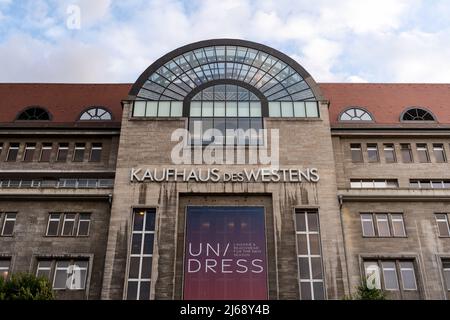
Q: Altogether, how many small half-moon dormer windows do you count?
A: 4